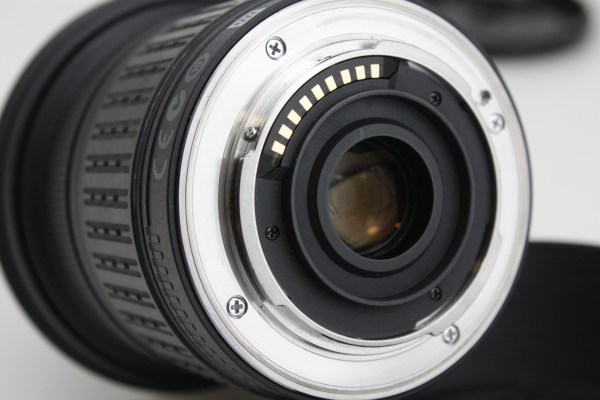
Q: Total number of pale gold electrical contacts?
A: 9